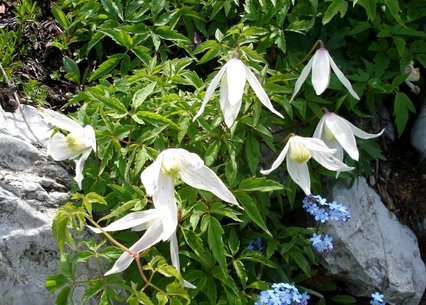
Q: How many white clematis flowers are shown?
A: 7